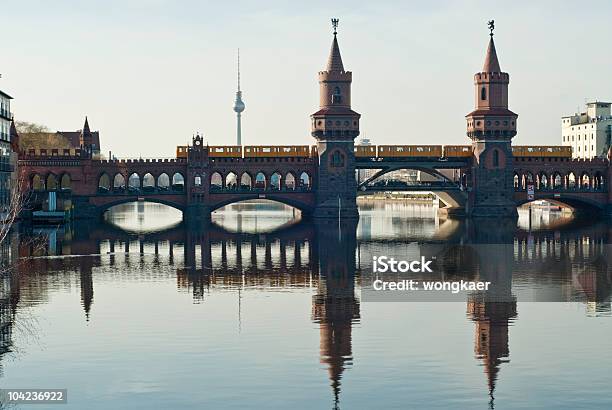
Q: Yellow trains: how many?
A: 1